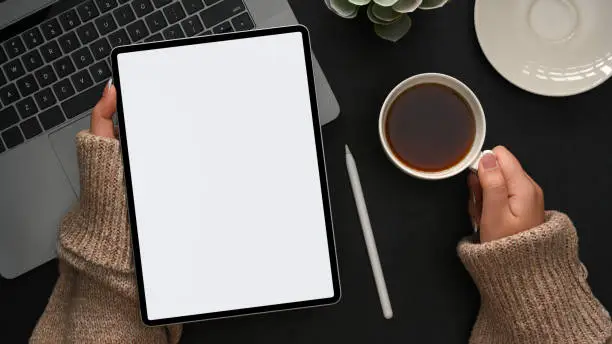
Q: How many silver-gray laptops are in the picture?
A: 1